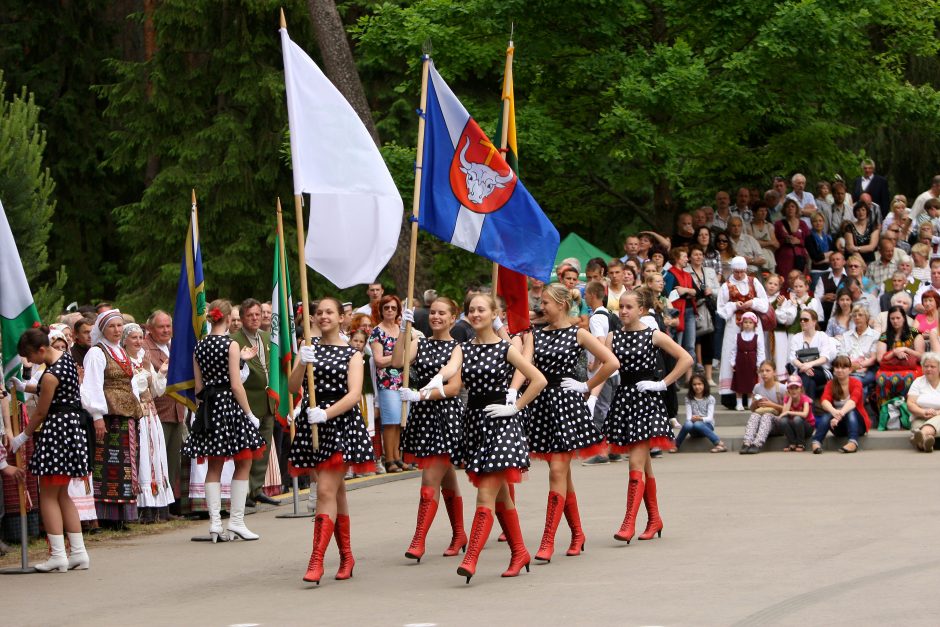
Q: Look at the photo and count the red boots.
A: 11